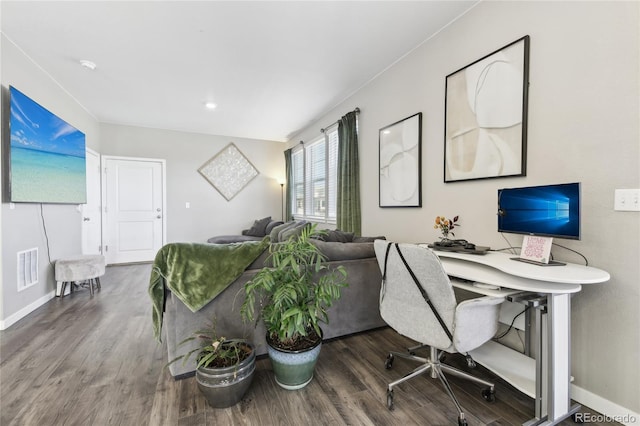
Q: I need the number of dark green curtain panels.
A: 2